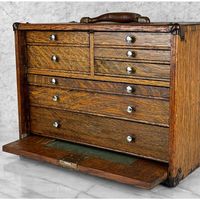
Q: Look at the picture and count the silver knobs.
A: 11